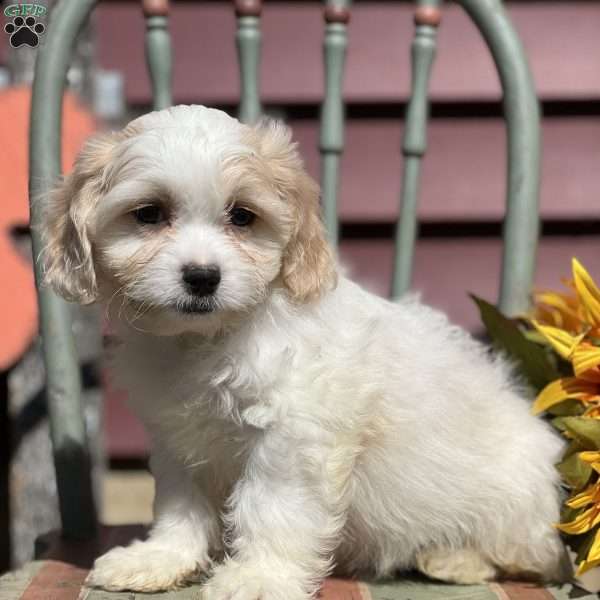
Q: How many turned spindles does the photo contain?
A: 4